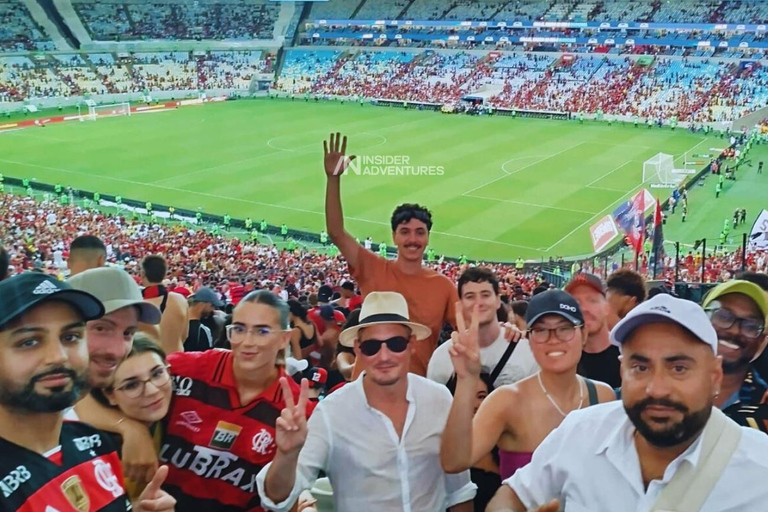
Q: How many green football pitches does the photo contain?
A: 1